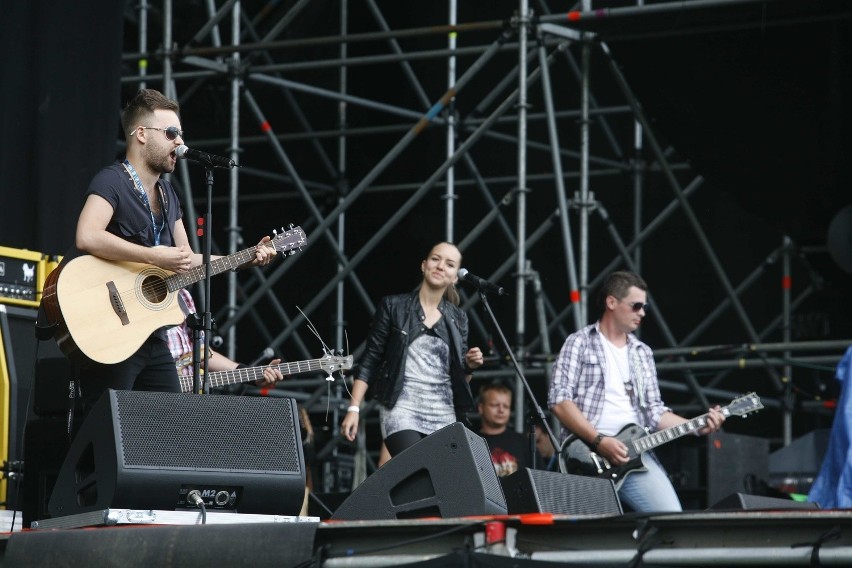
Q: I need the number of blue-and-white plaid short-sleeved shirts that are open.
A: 1